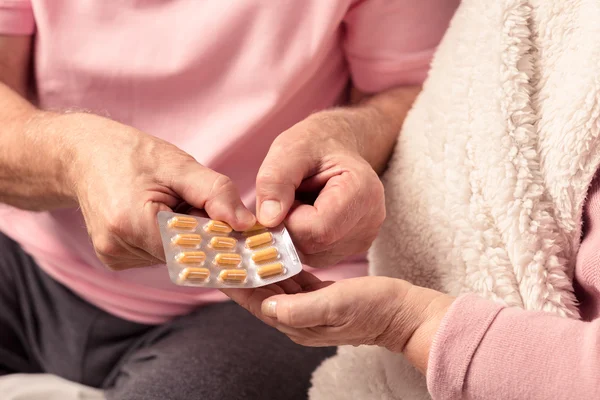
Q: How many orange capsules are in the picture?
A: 12